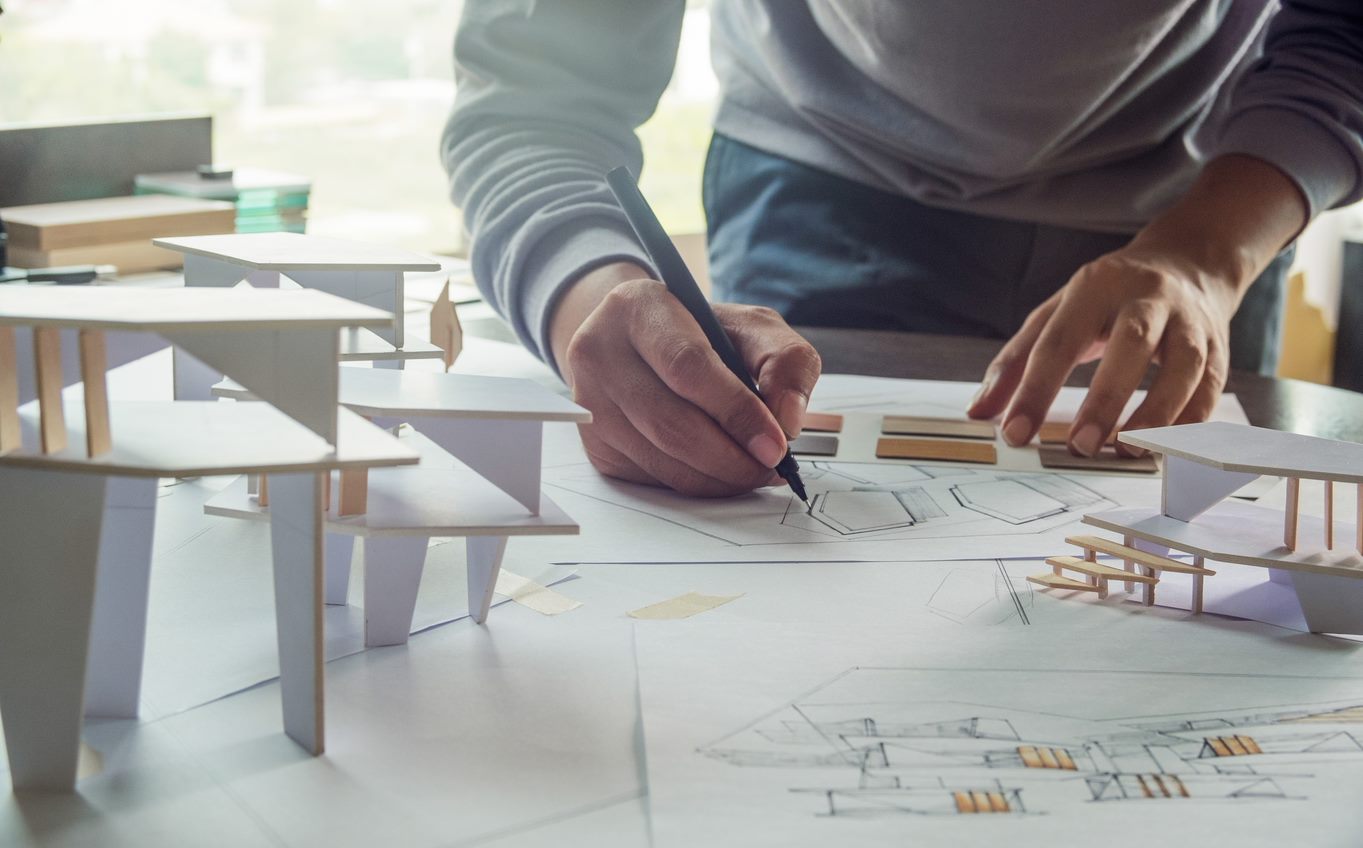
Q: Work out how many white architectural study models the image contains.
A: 4